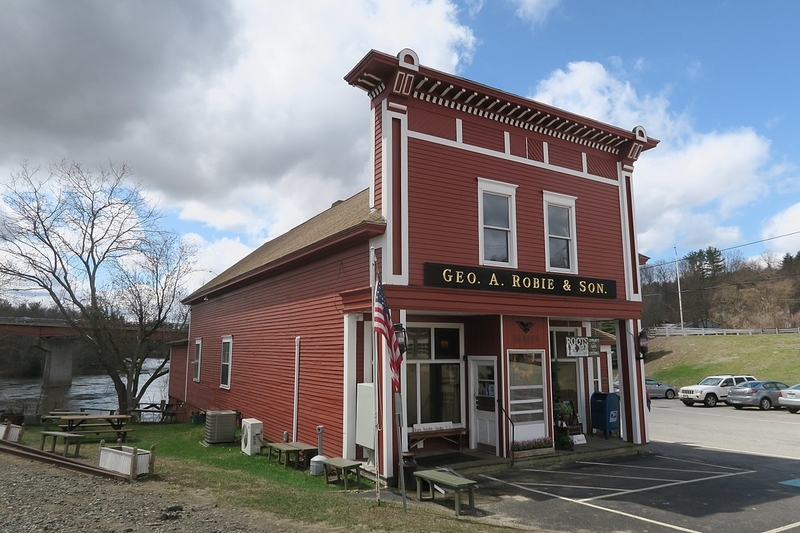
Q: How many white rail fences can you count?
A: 1